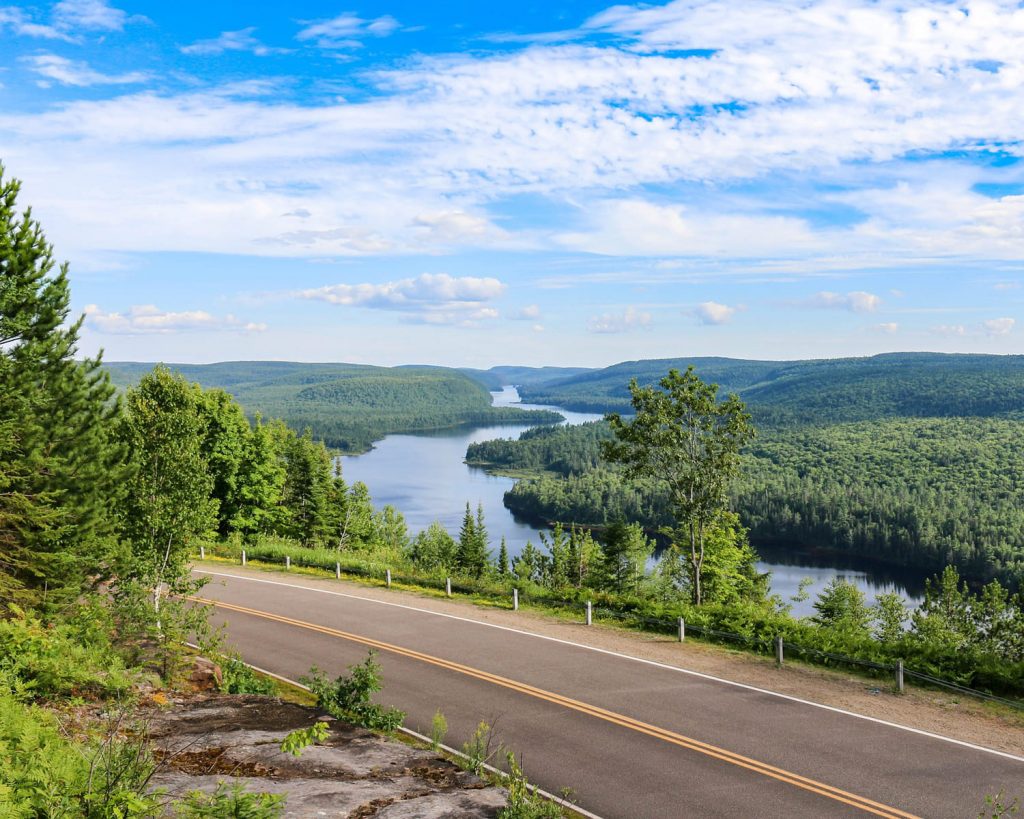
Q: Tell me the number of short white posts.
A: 11